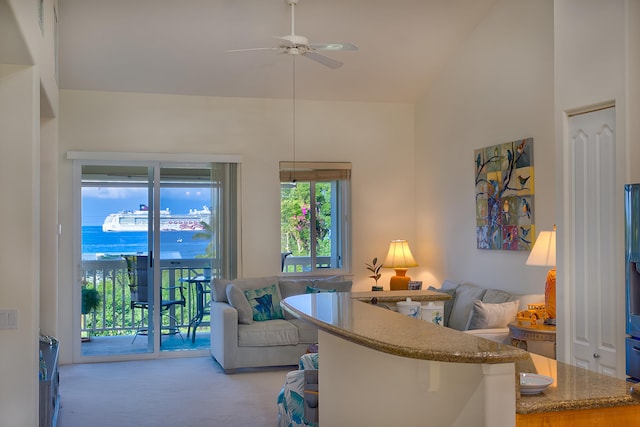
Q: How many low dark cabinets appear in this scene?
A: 1